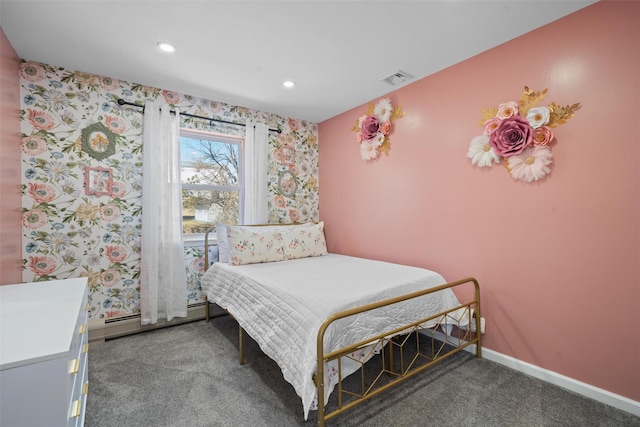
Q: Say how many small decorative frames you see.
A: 4